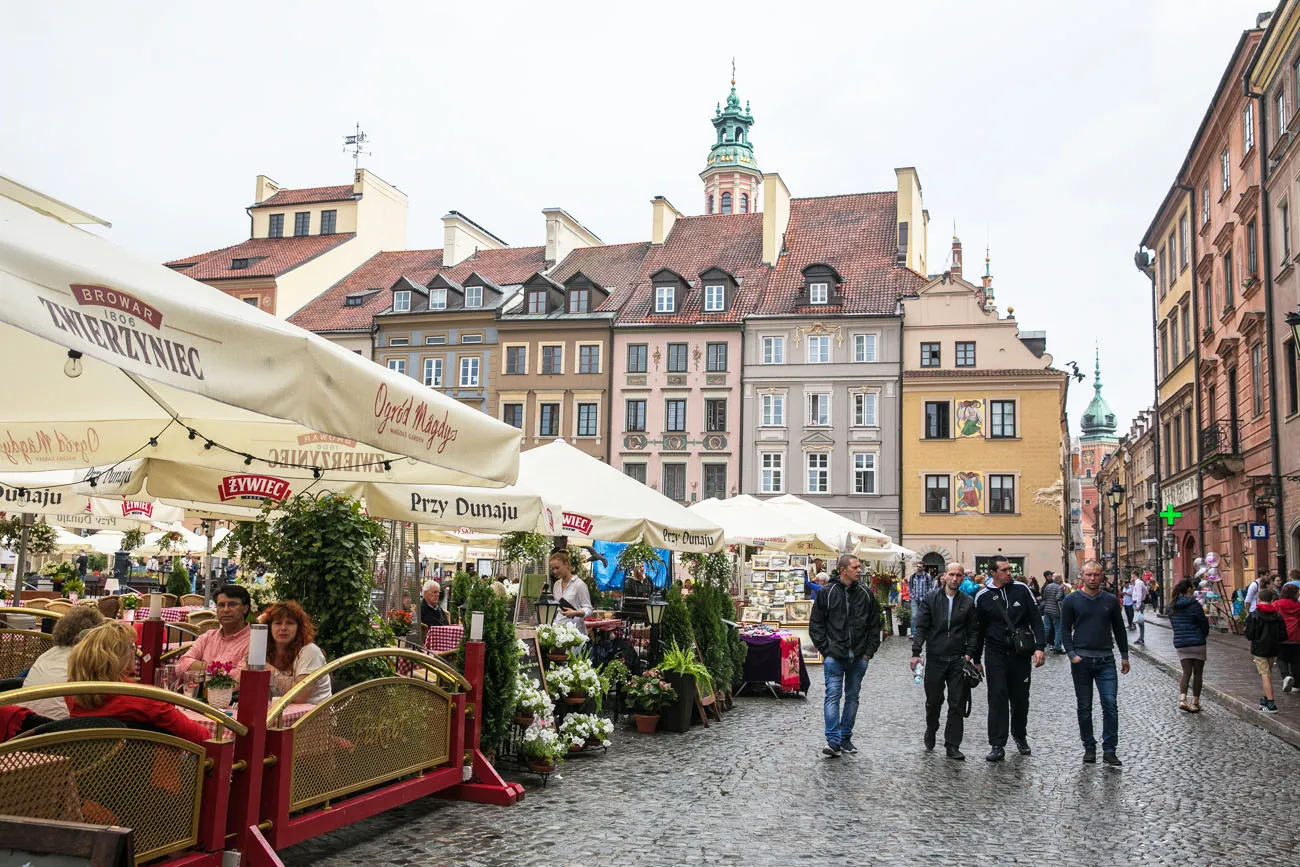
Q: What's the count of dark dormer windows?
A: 8